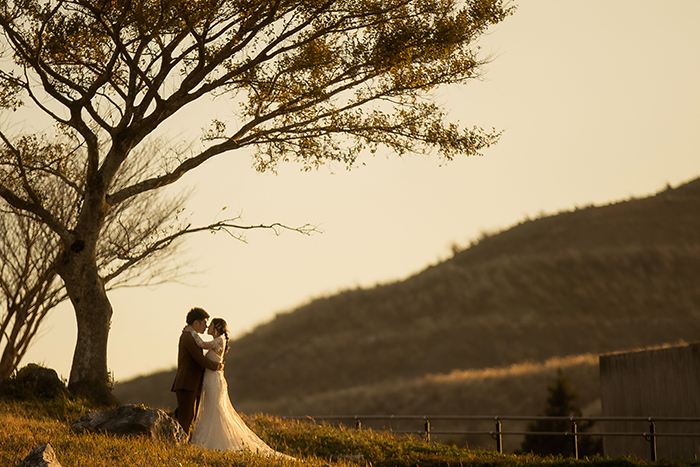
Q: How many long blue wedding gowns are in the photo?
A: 0